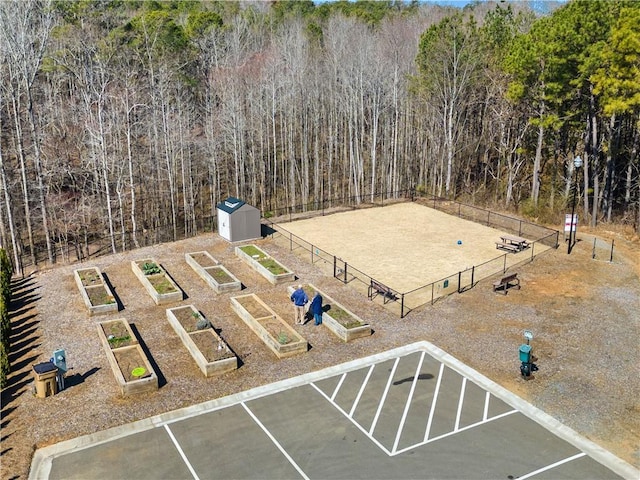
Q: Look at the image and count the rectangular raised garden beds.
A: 8